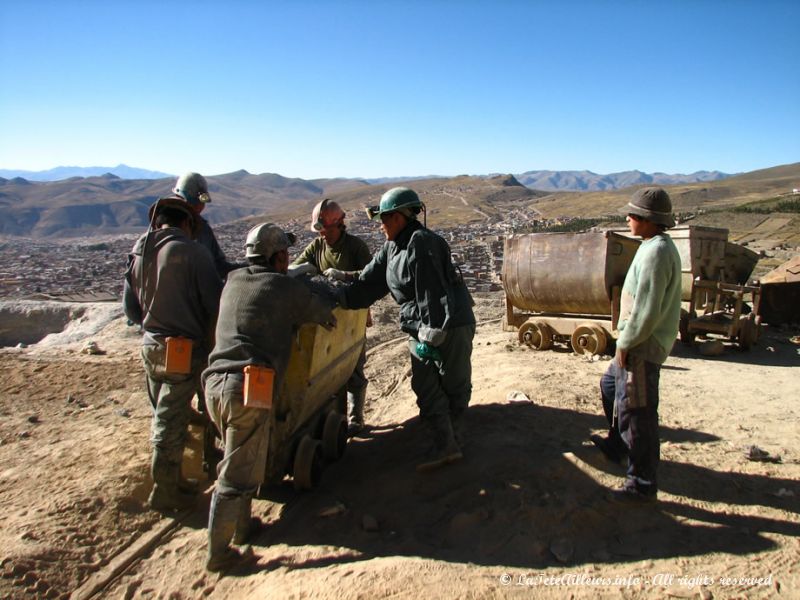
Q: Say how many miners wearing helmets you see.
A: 5